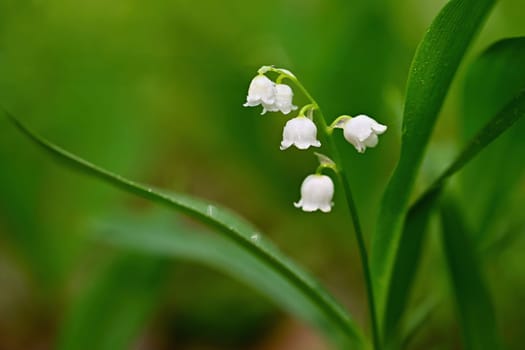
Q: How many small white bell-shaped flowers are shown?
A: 5